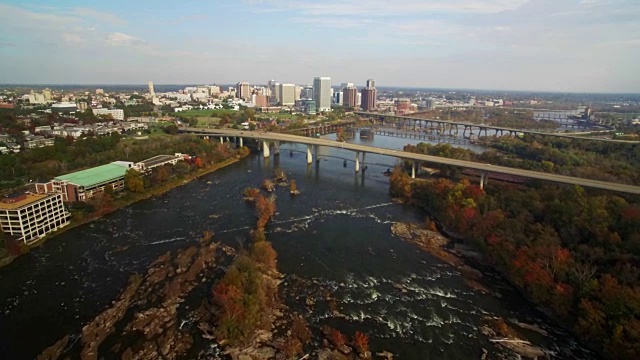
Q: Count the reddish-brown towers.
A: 2